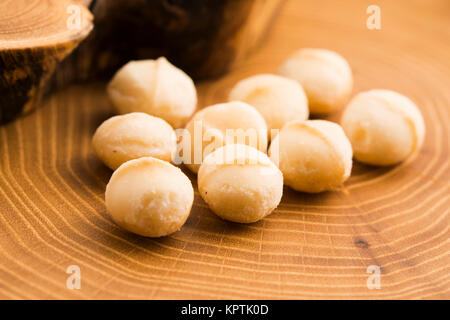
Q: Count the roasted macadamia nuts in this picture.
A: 9